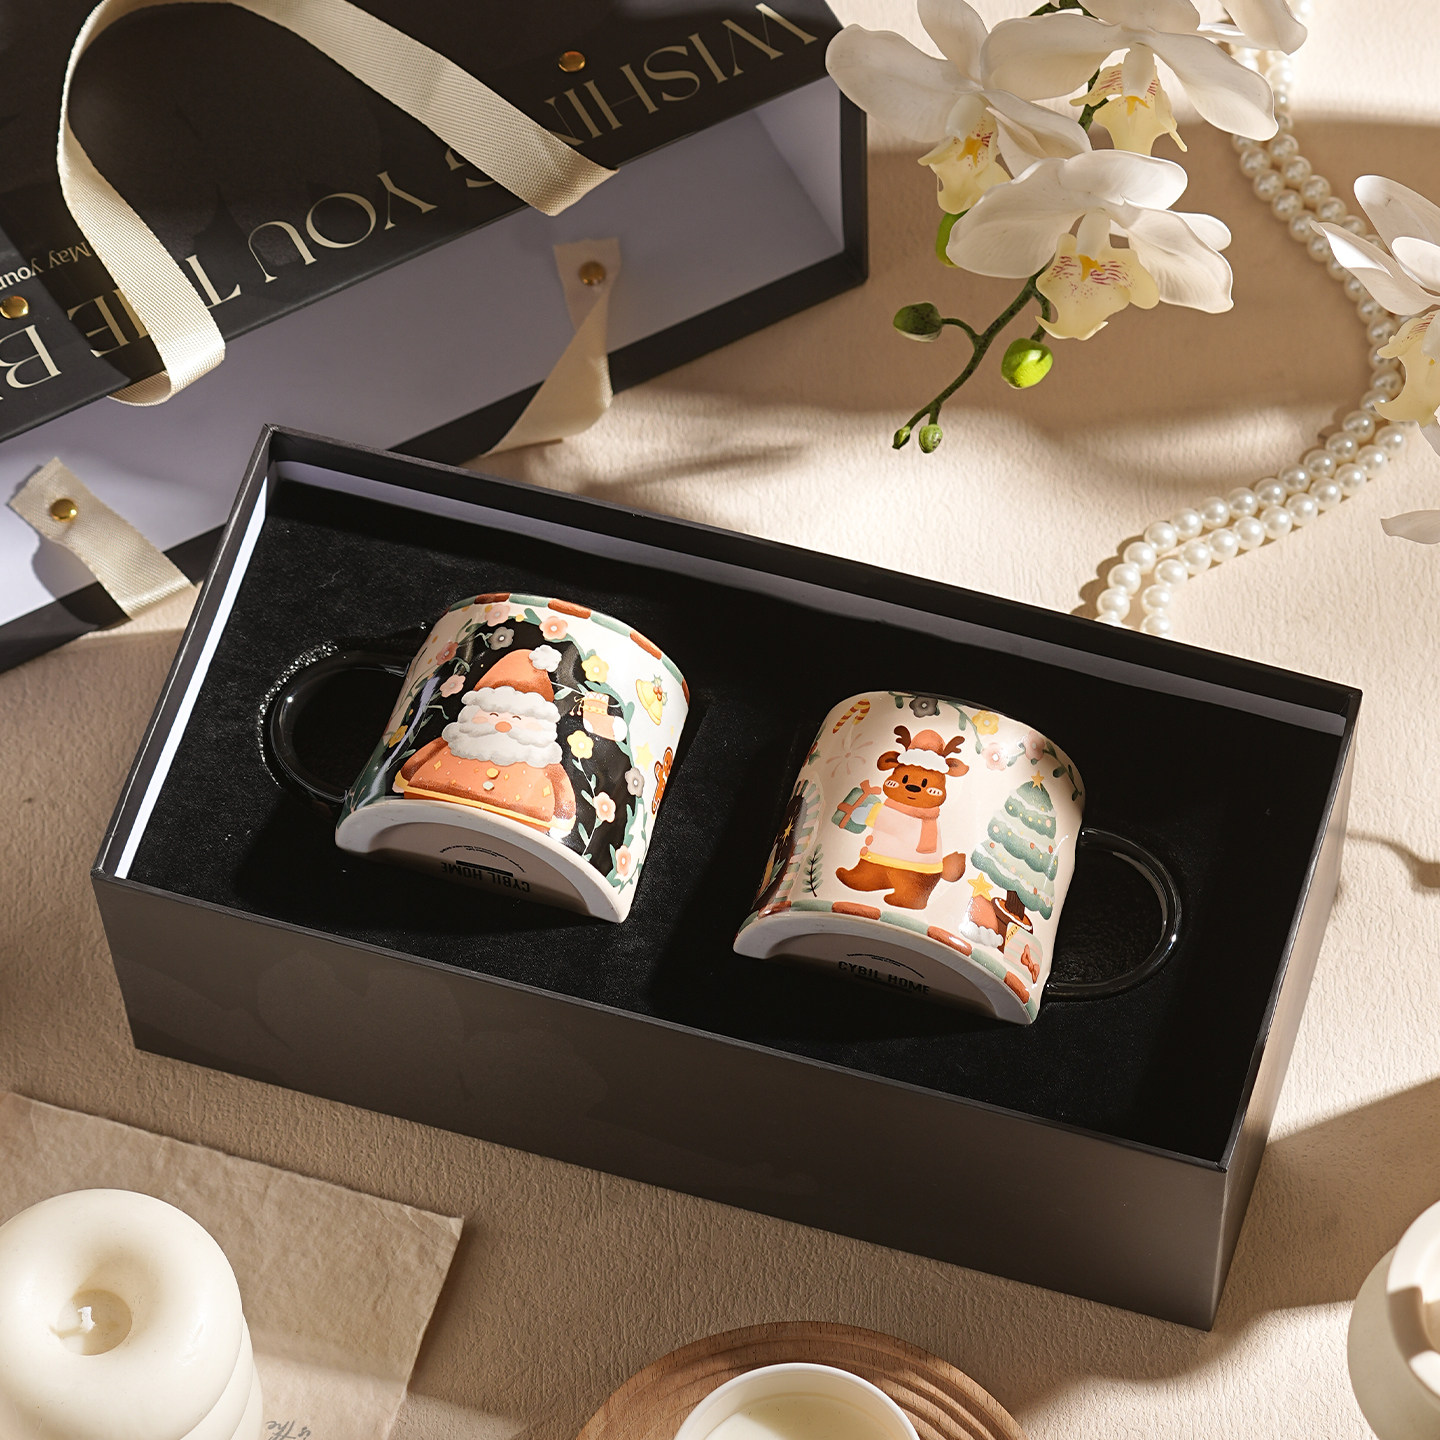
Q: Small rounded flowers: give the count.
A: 15